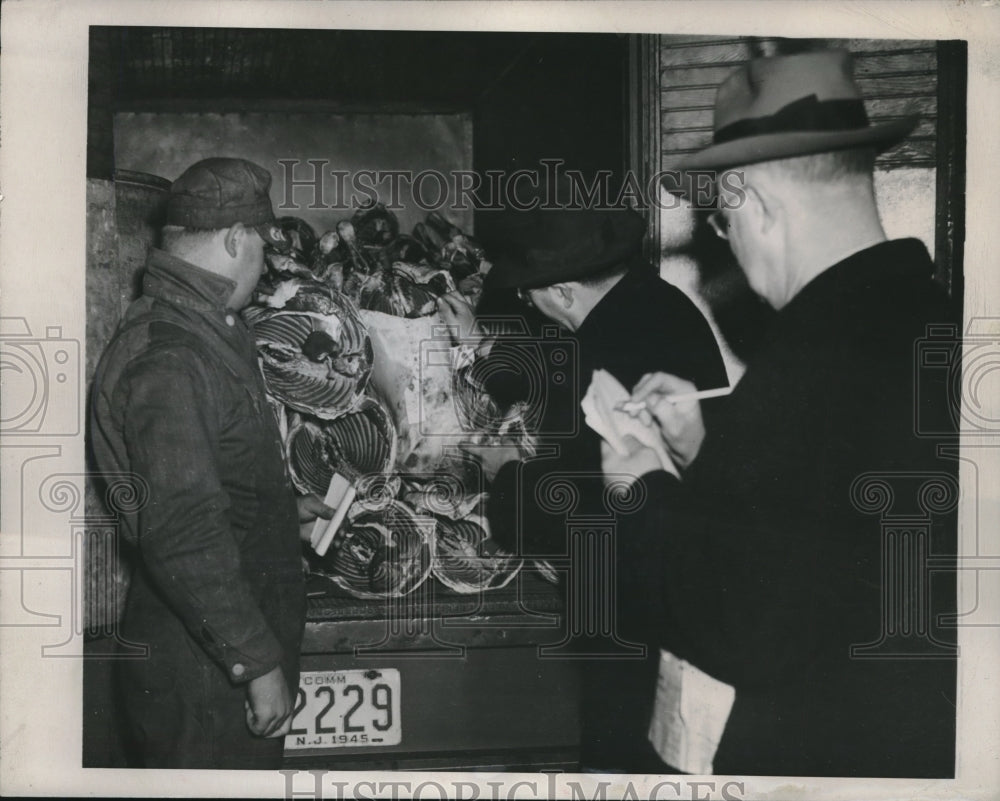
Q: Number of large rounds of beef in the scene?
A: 4